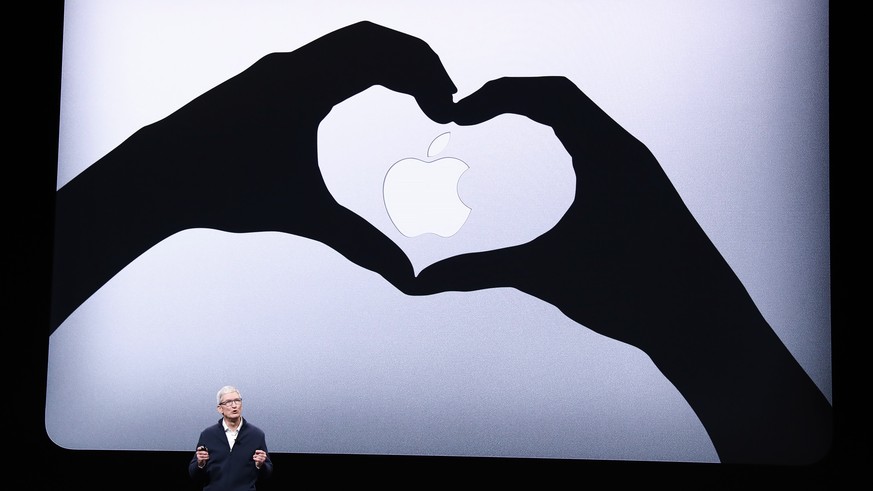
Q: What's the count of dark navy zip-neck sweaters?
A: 1